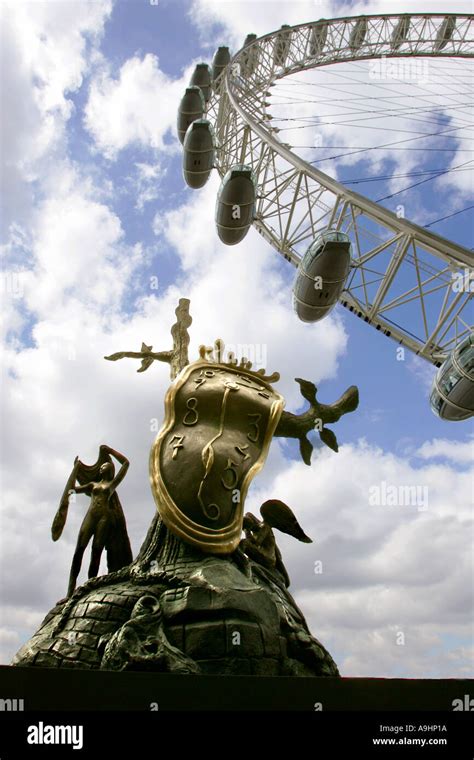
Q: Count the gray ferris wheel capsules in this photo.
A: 13